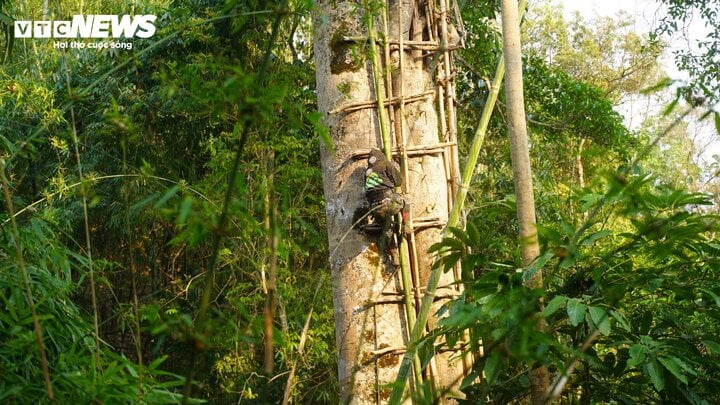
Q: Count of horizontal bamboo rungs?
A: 6